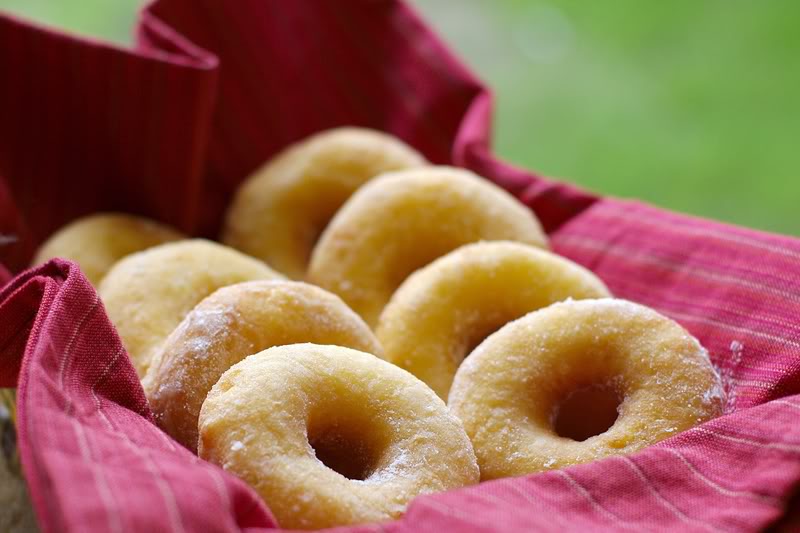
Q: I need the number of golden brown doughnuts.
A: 8